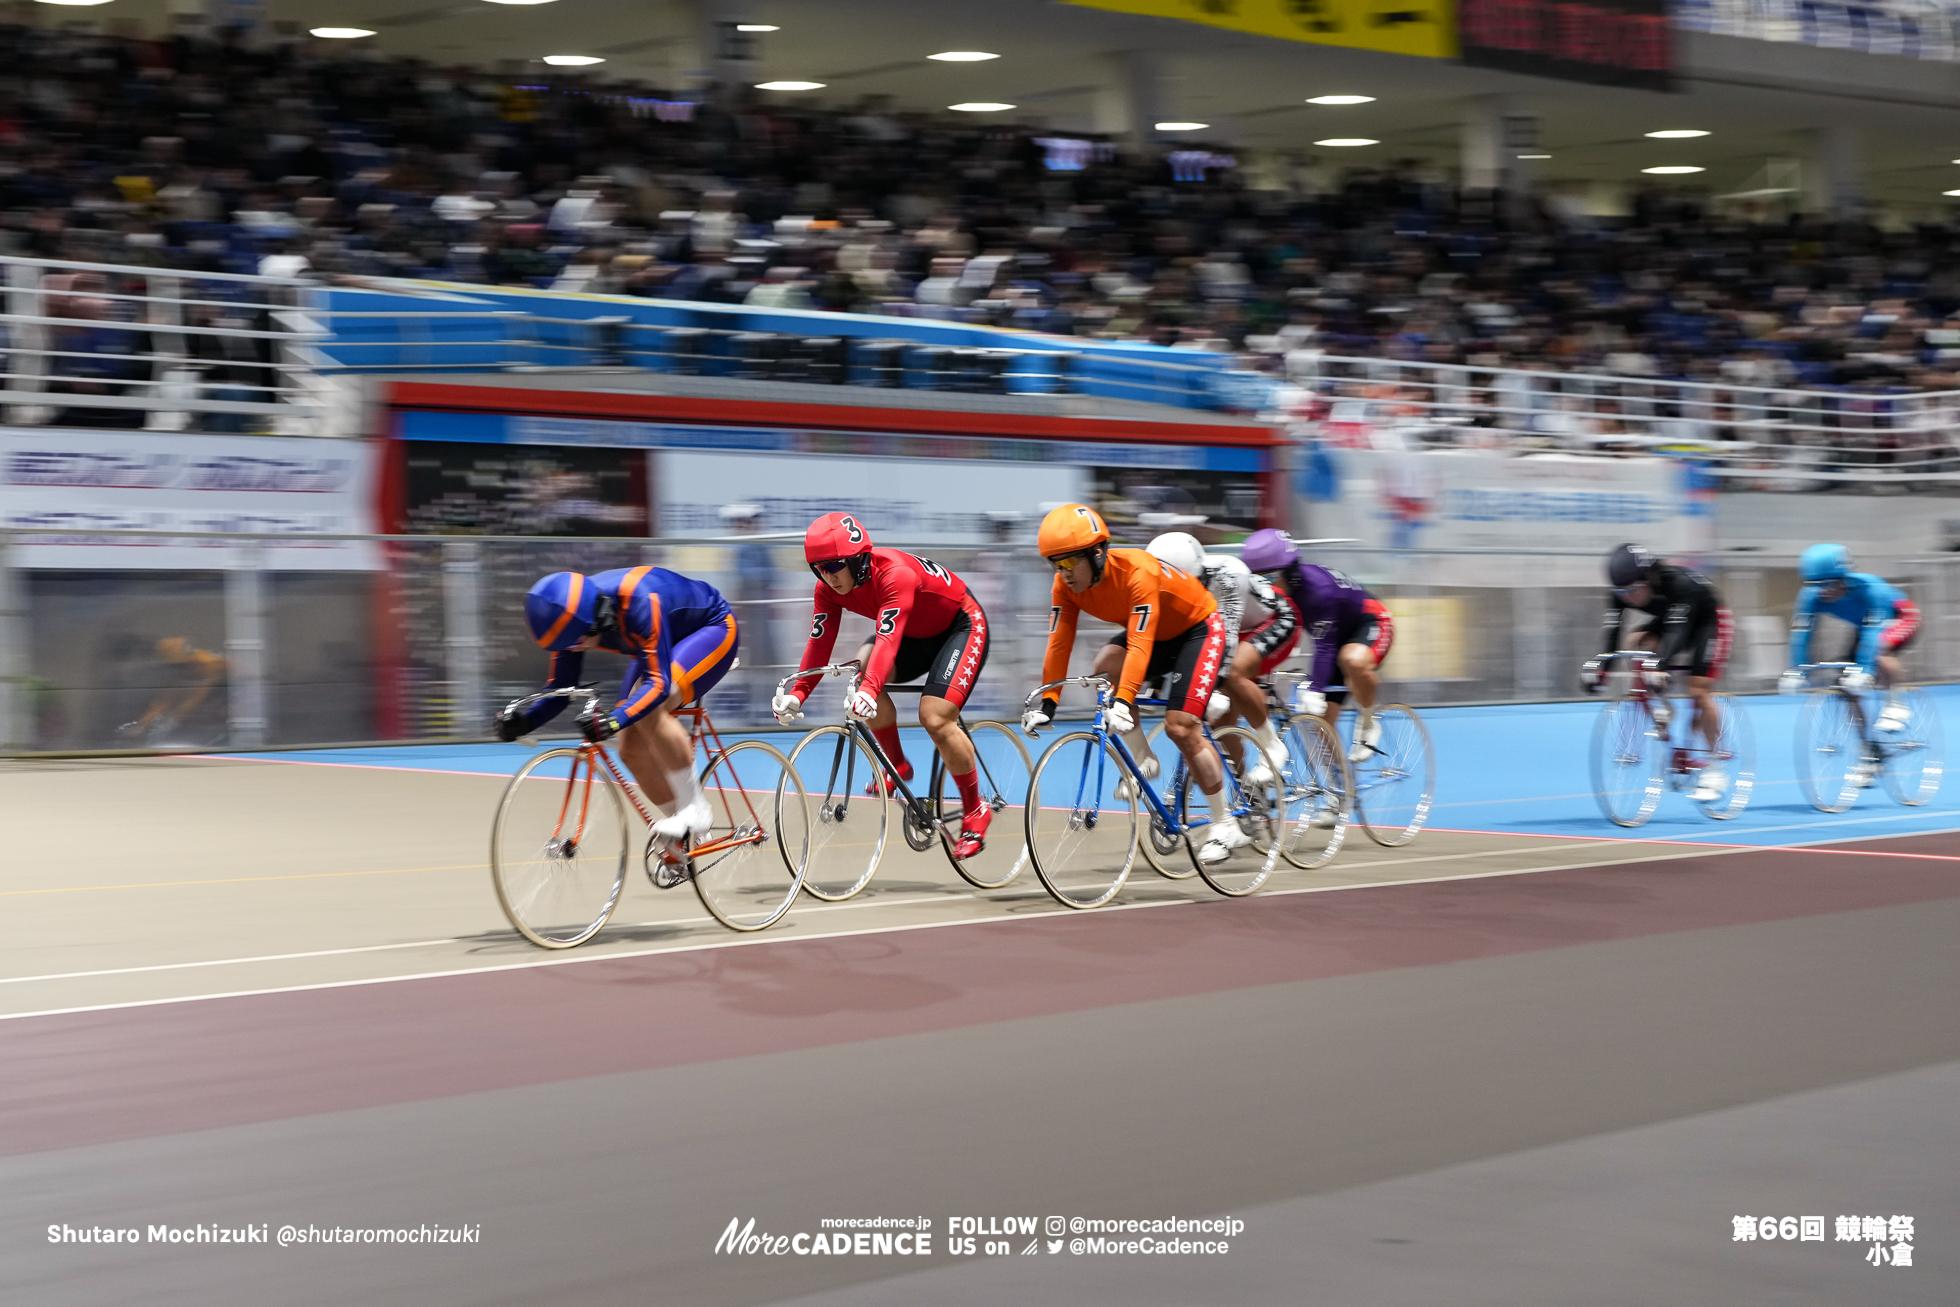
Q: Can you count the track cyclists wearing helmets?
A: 7